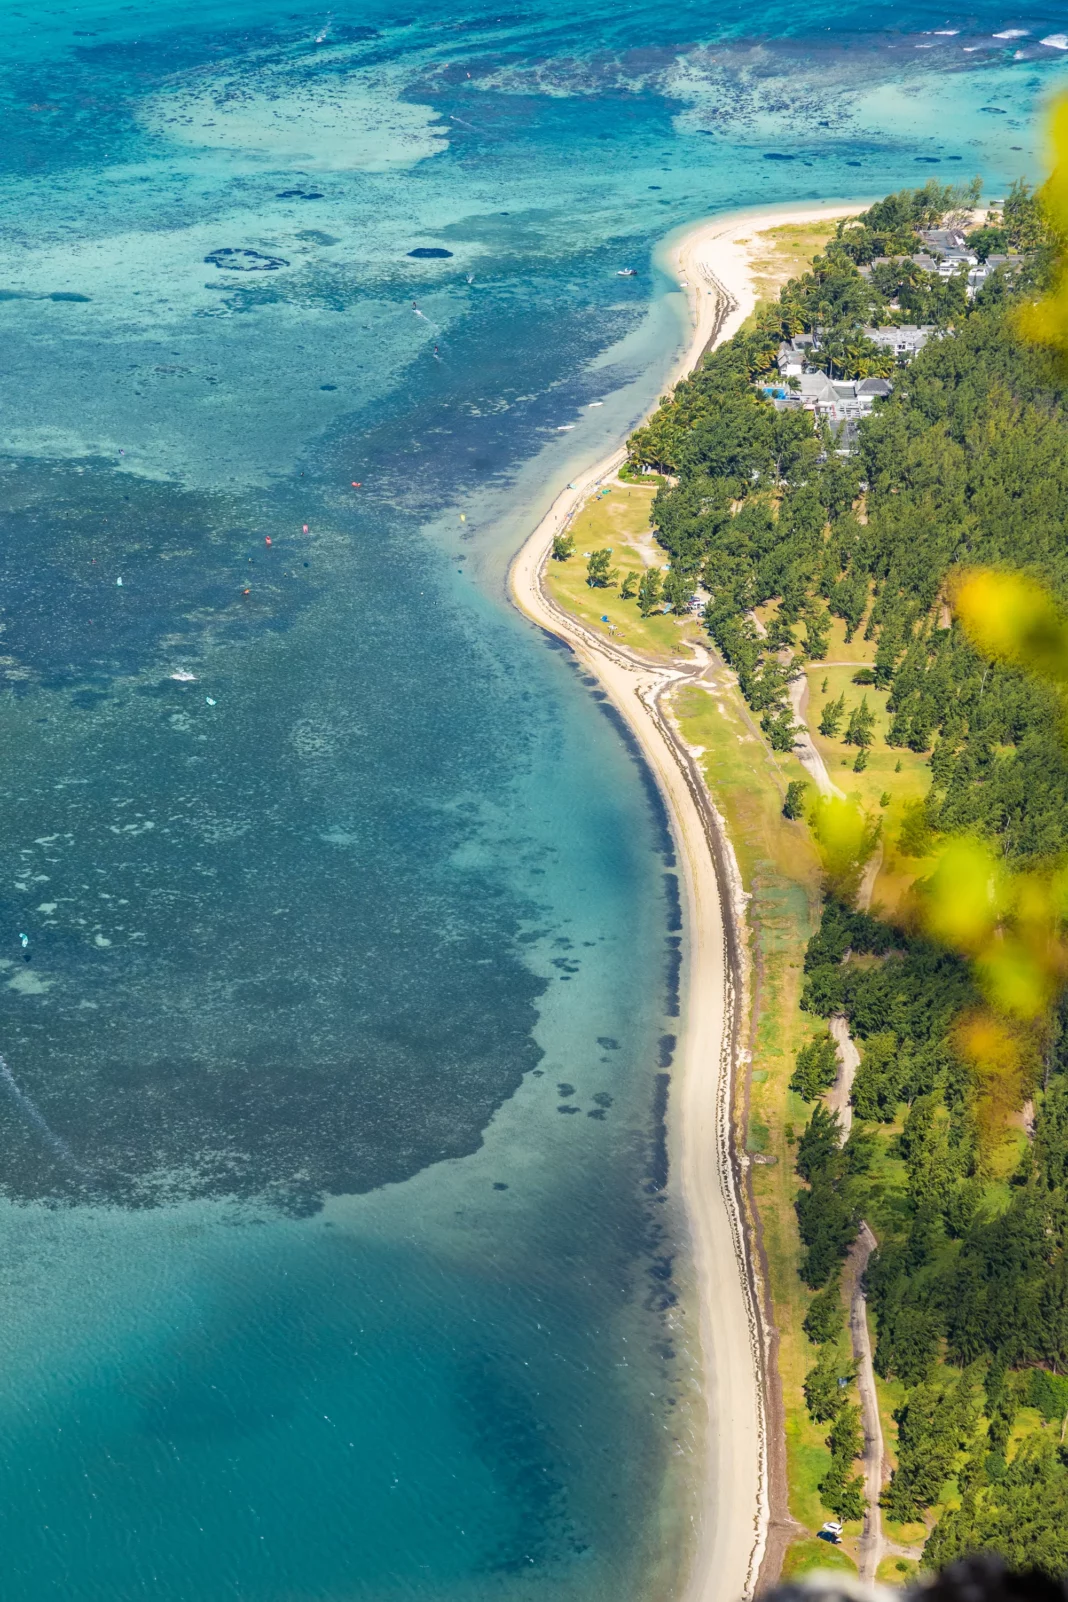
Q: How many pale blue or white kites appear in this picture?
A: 3